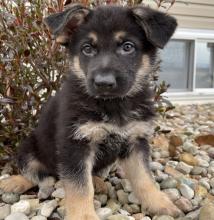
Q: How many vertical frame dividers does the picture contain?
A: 1